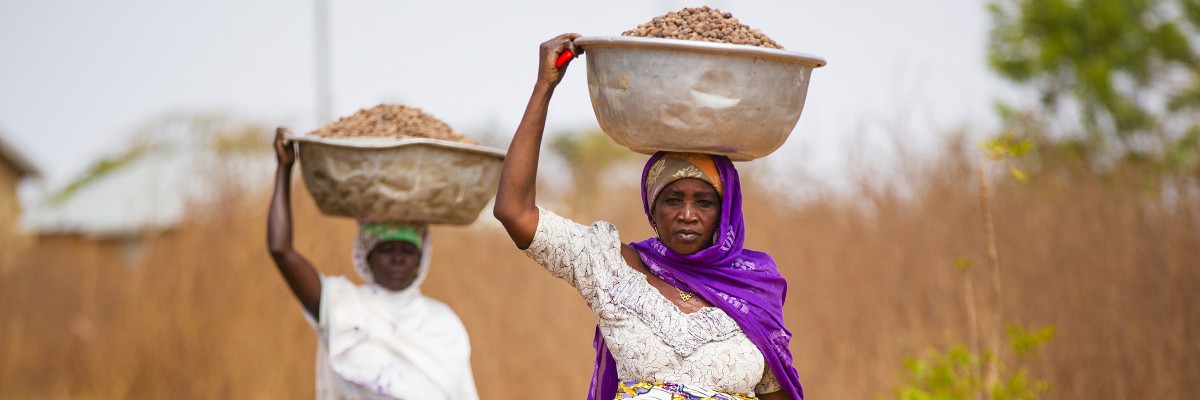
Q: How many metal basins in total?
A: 2